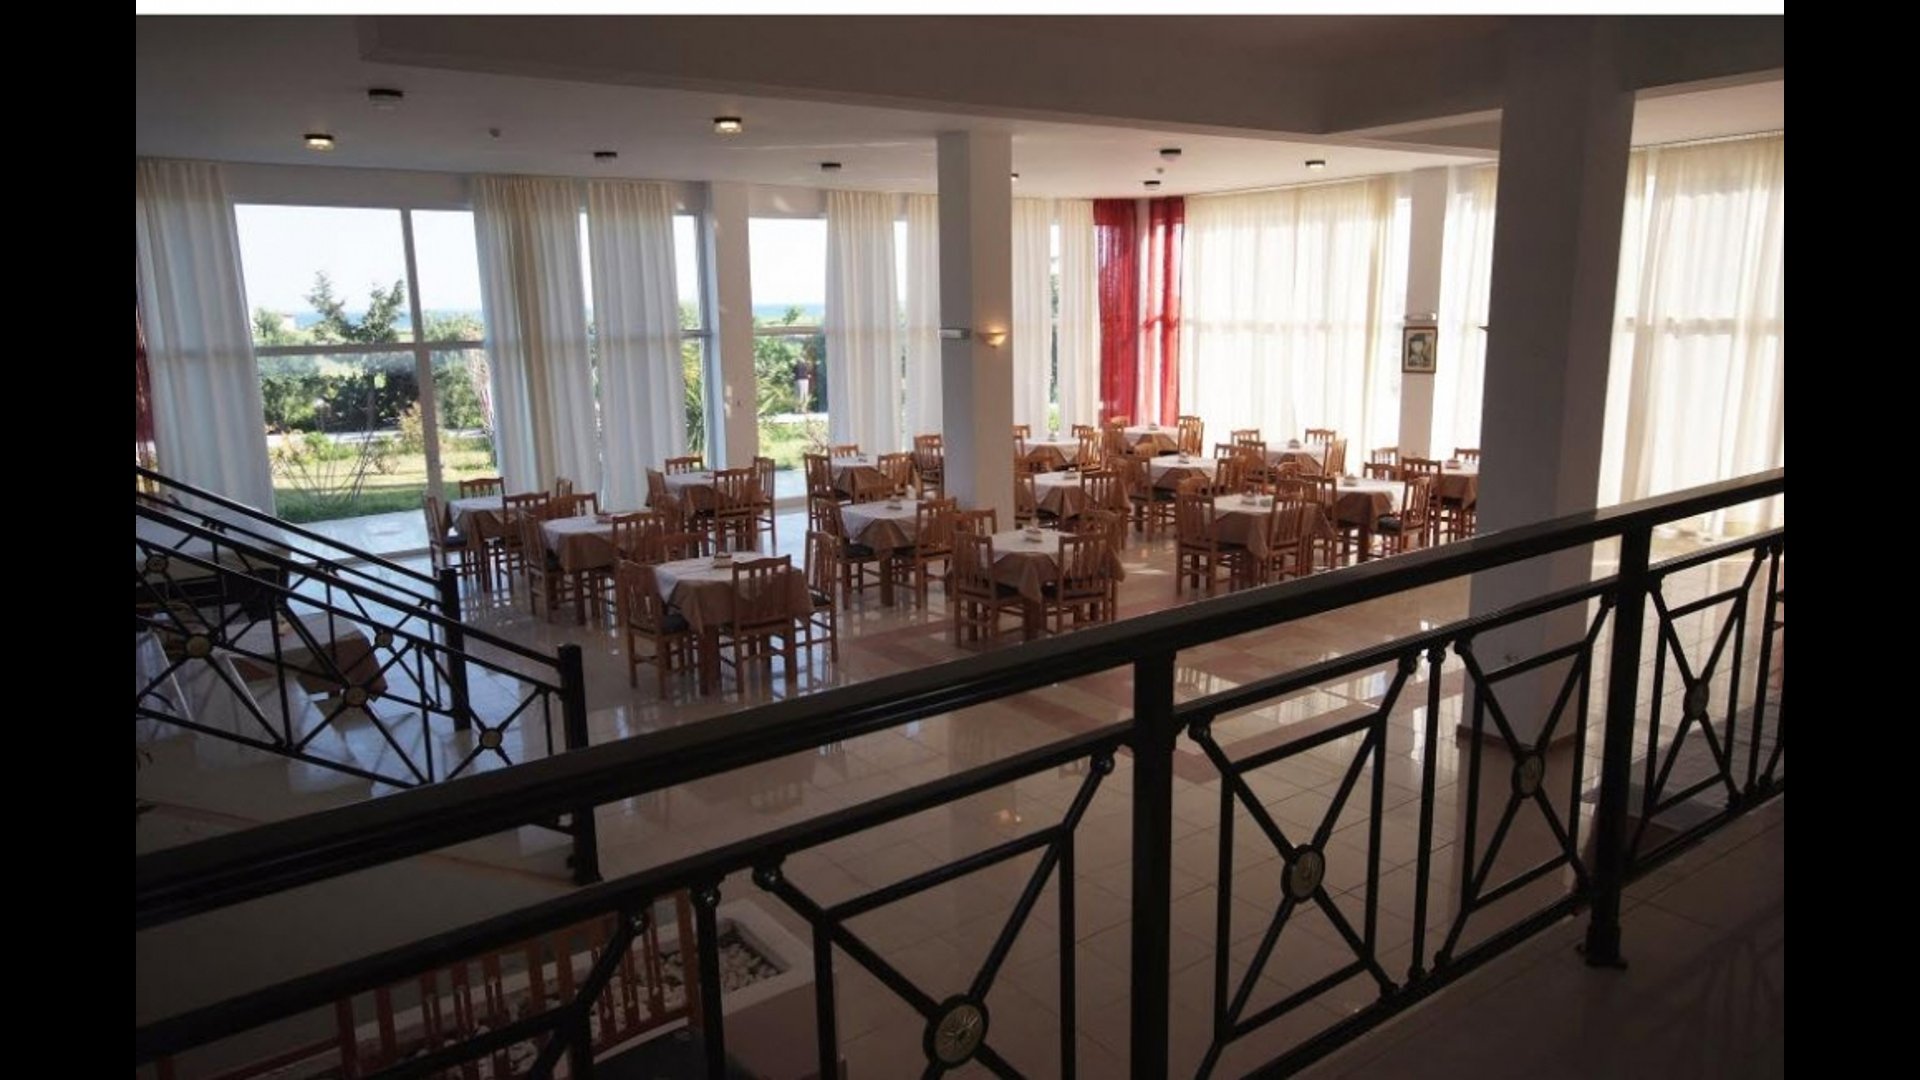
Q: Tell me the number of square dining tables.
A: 15